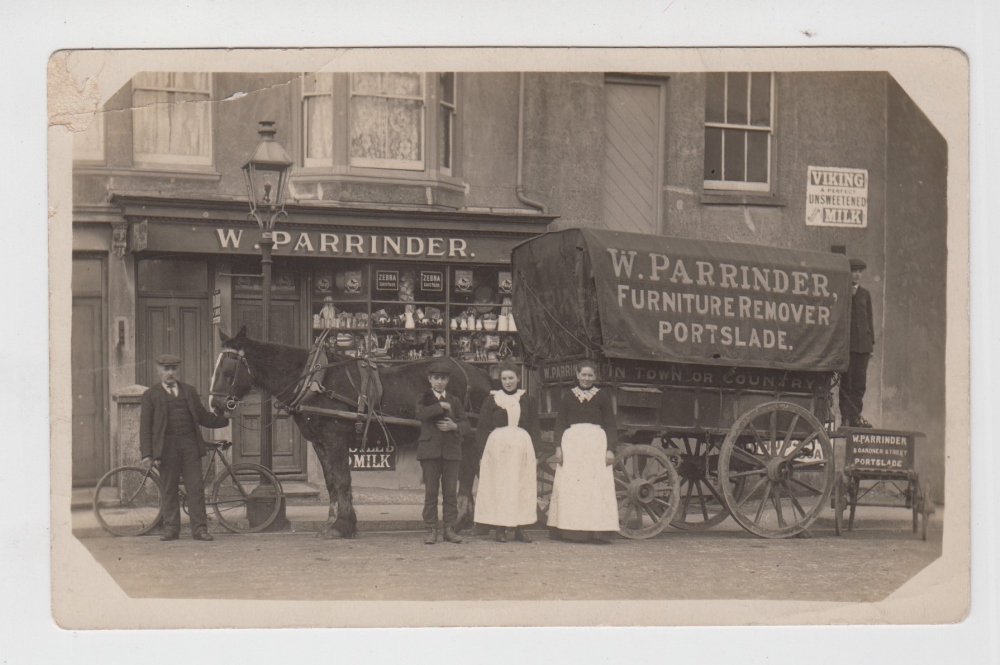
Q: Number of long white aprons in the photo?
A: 2